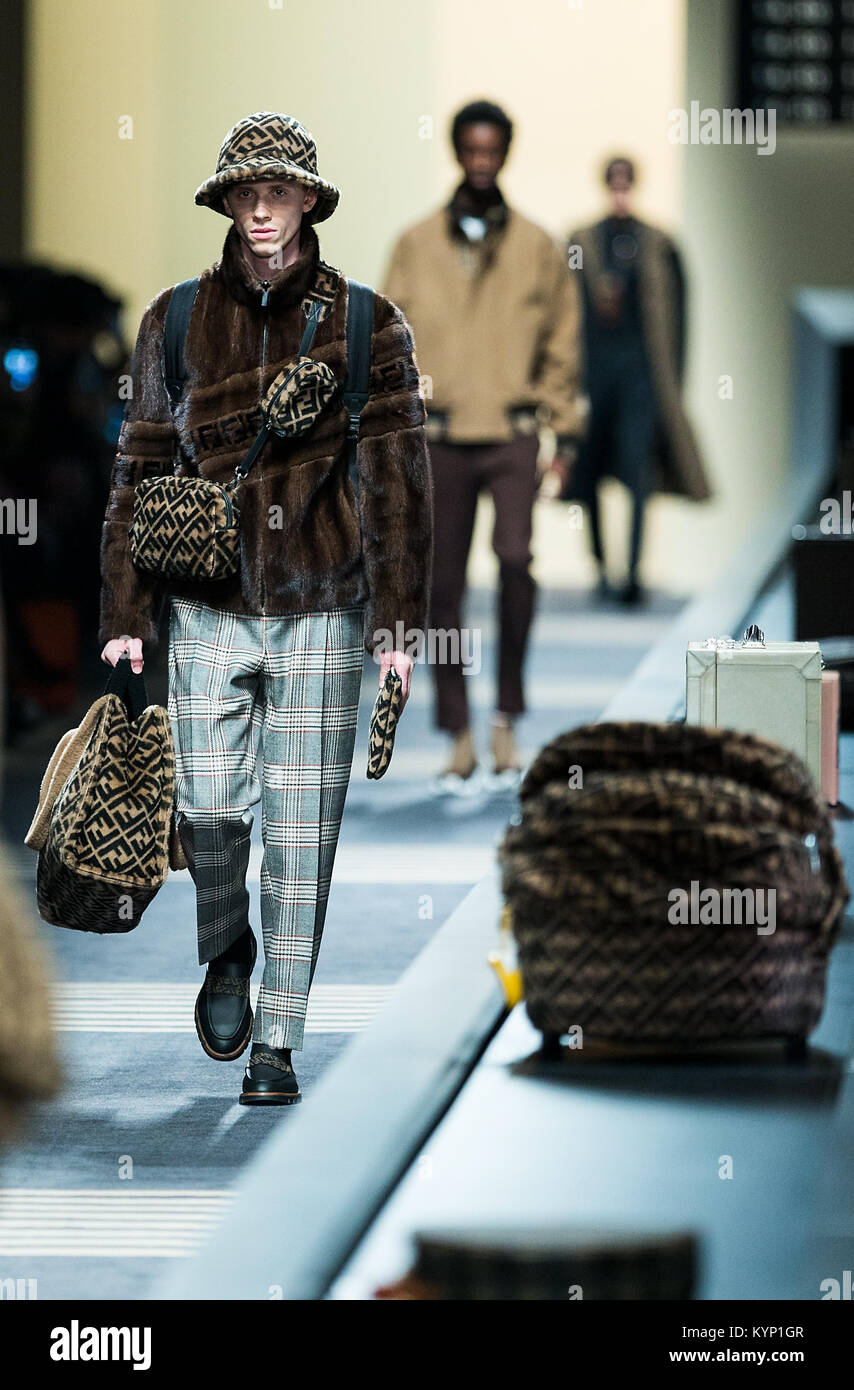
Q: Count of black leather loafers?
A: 2